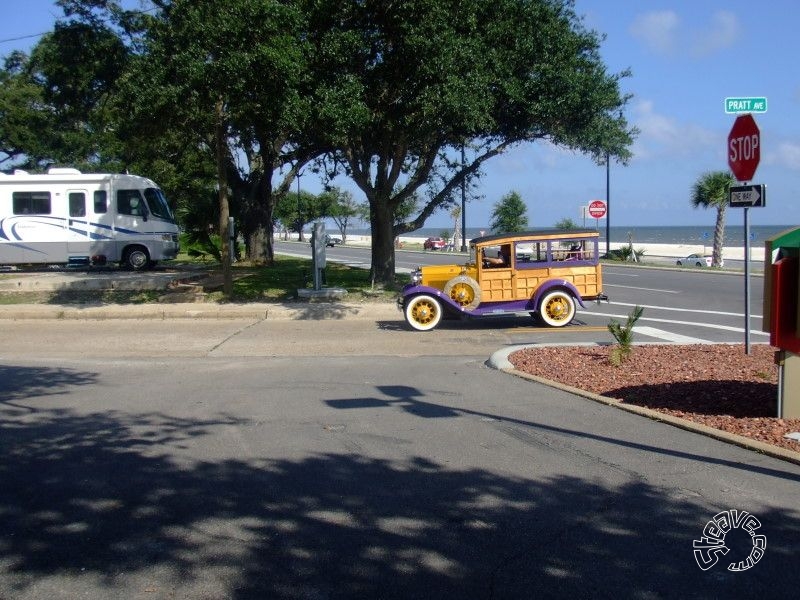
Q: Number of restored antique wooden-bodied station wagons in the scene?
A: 1